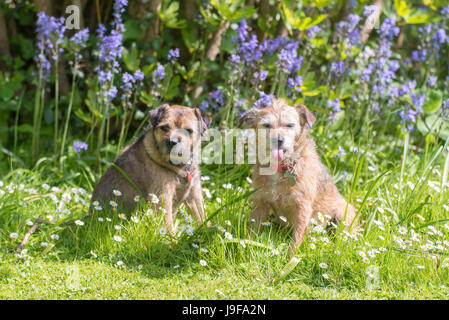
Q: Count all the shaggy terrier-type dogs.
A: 2